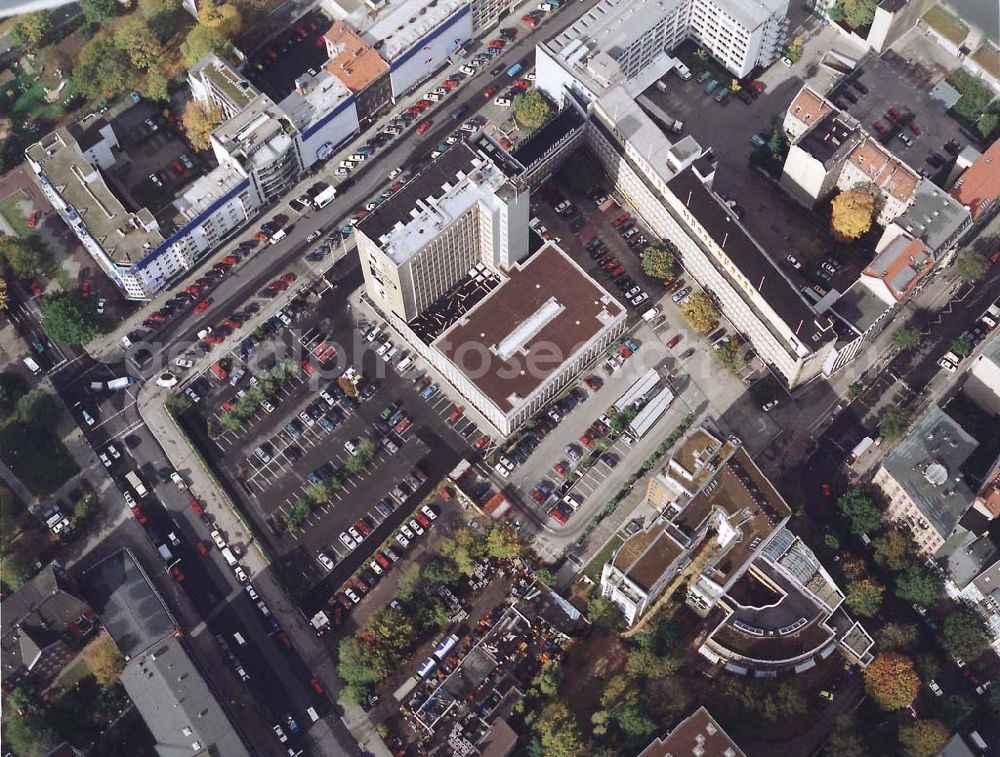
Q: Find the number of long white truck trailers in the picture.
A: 2